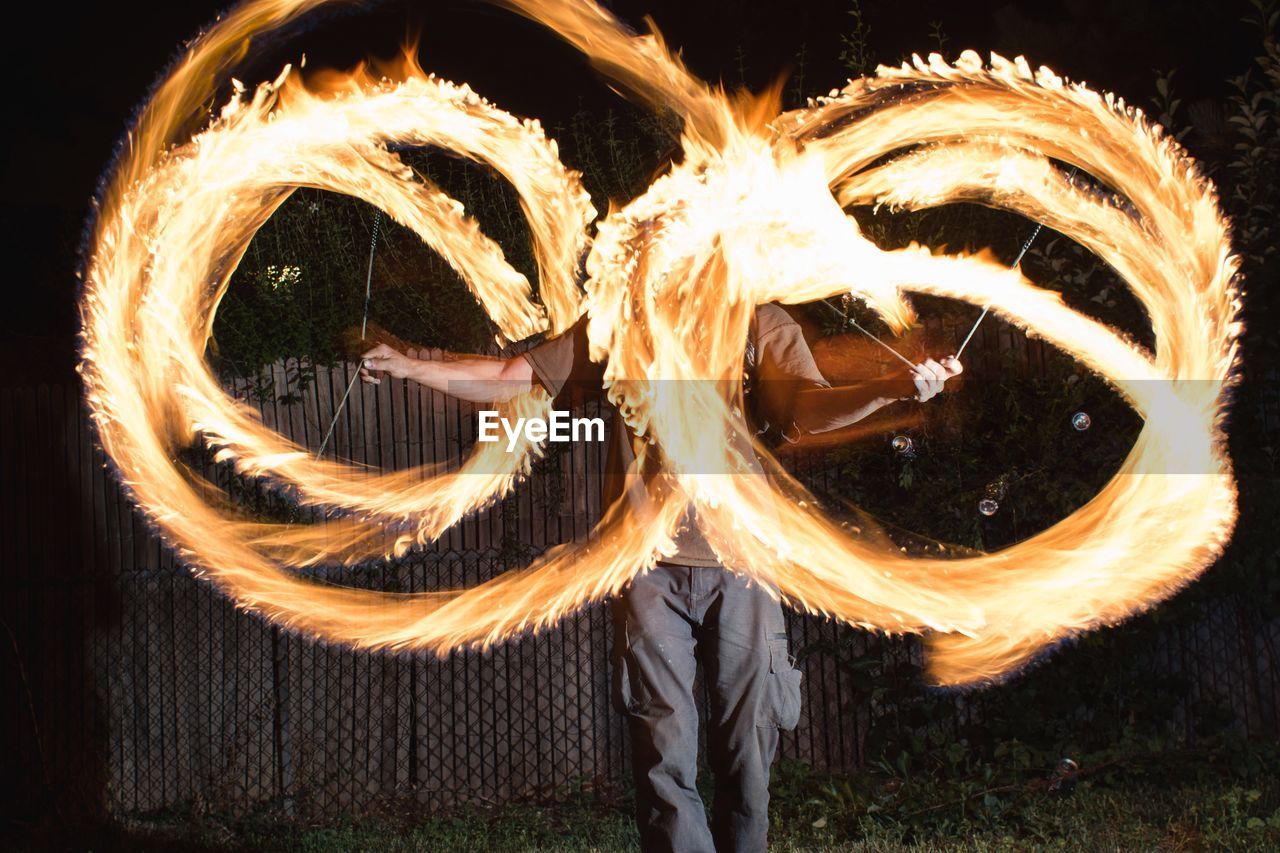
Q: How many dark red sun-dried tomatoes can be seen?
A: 0